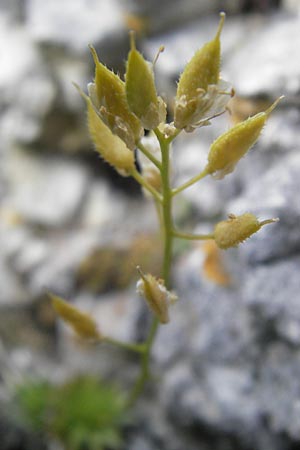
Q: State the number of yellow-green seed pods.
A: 8